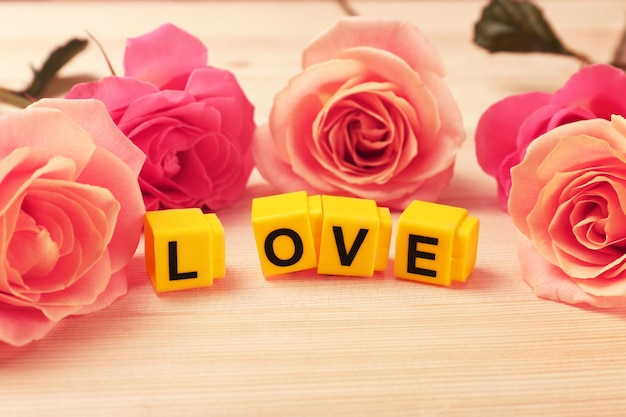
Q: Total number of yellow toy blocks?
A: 4